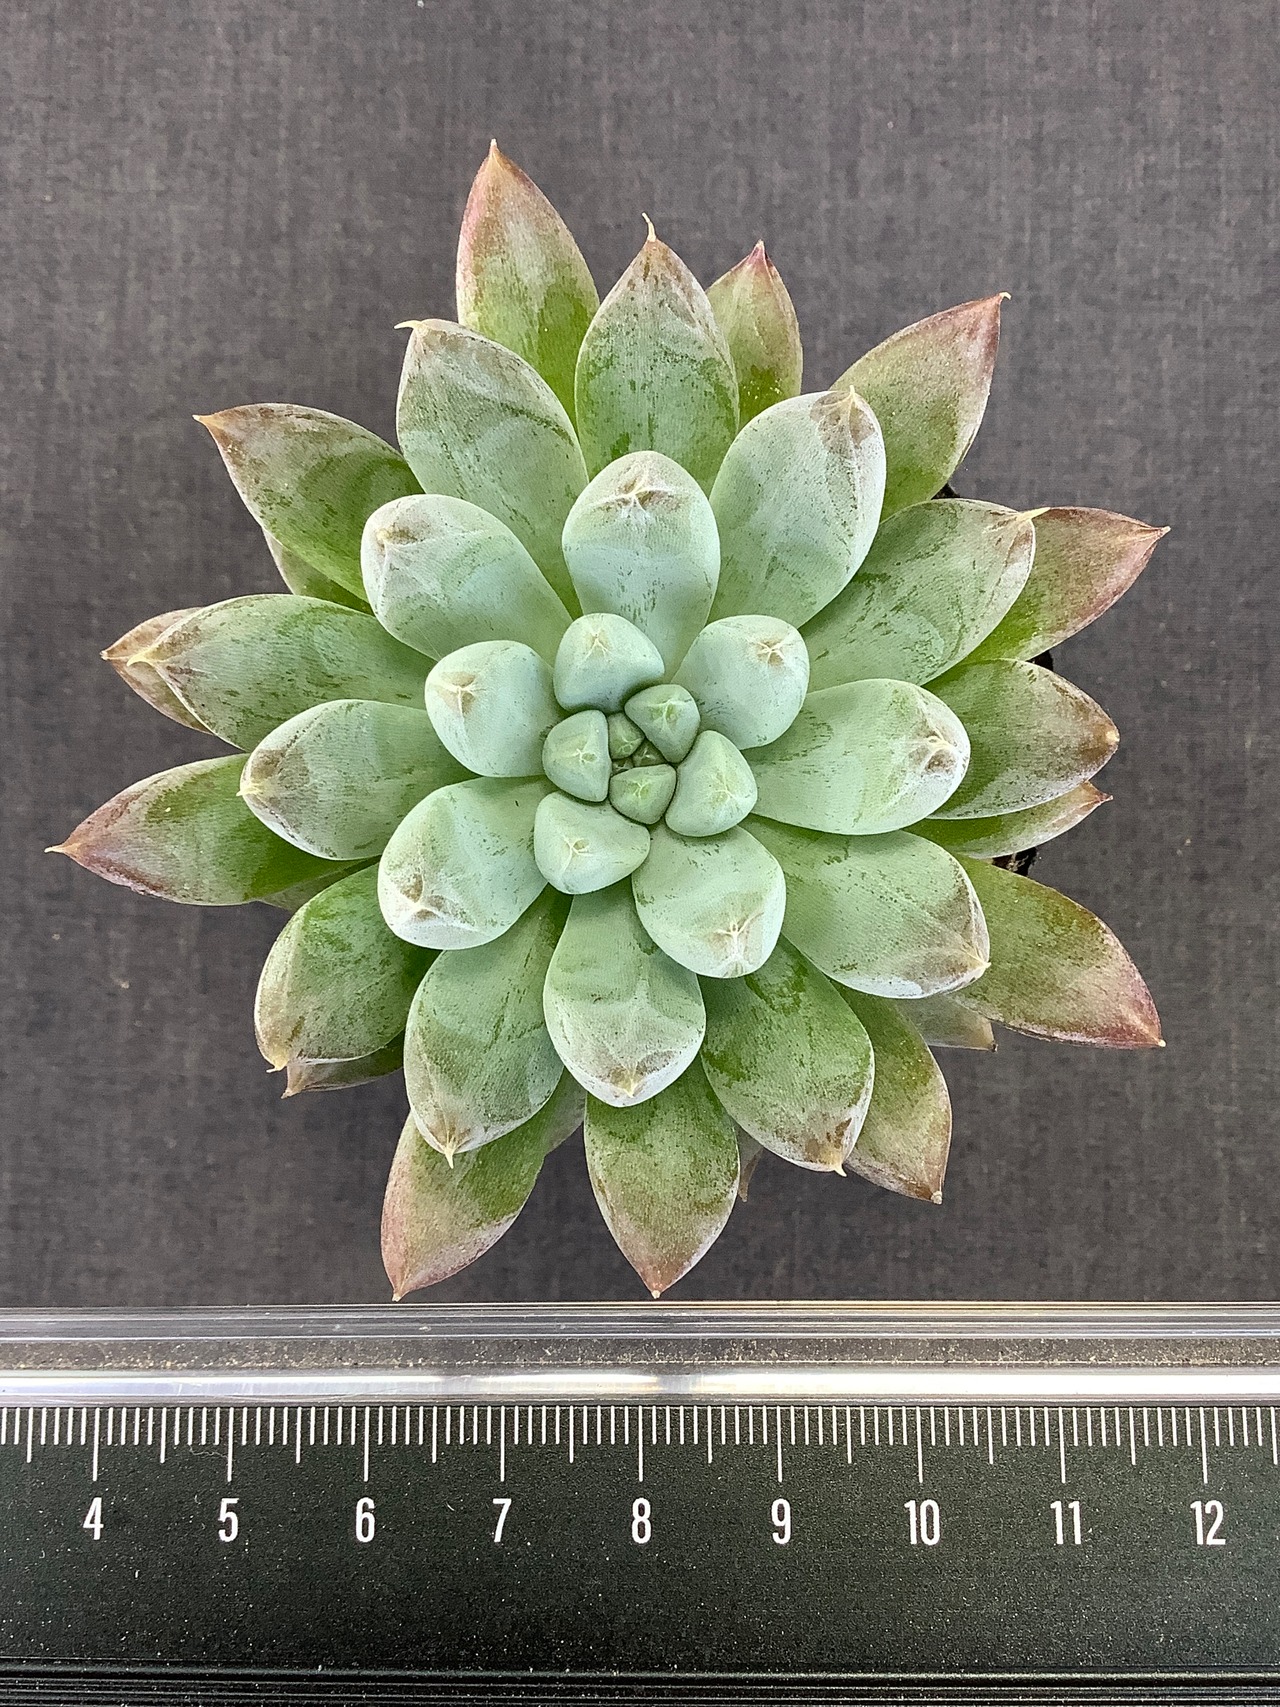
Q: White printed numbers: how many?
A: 9